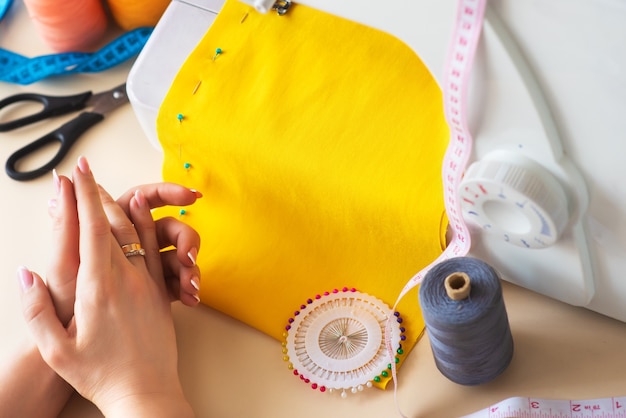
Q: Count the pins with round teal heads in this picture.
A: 4